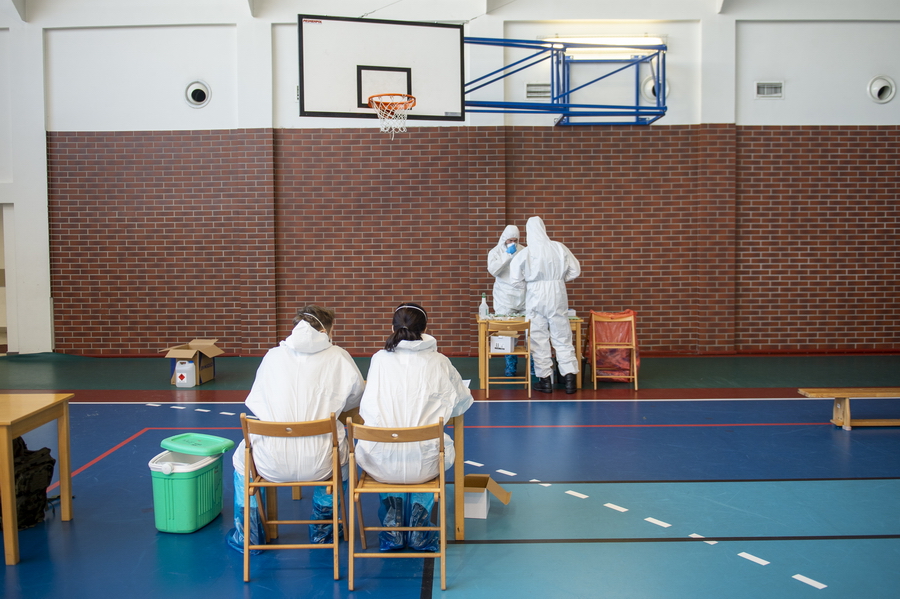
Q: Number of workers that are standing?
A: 2